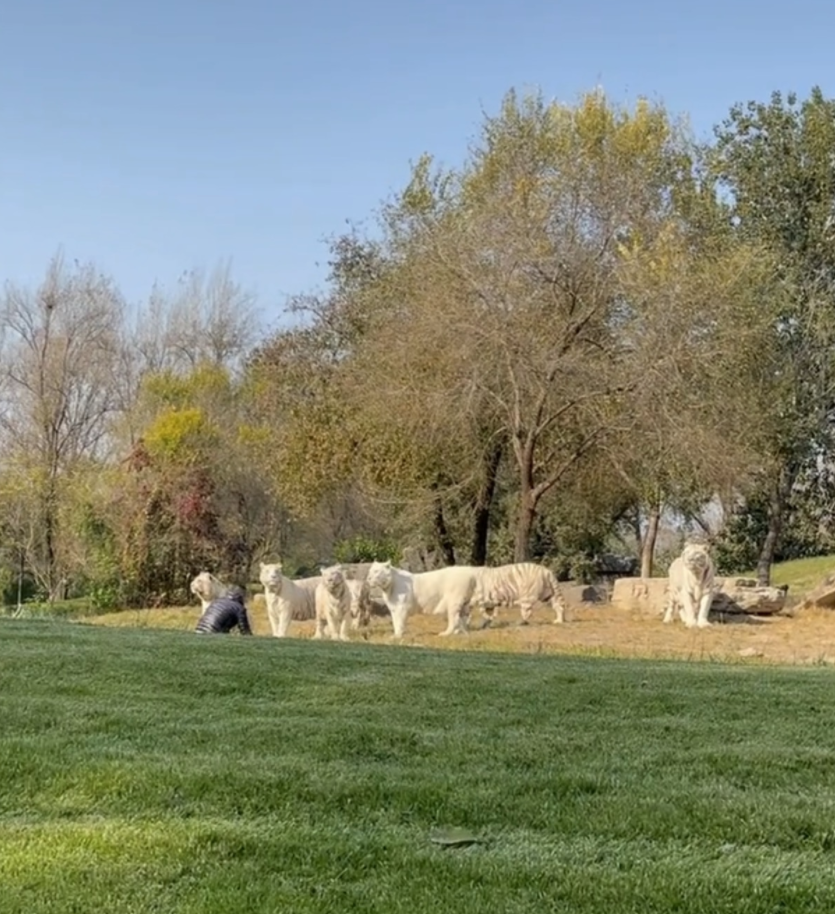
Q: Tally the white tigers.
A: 6